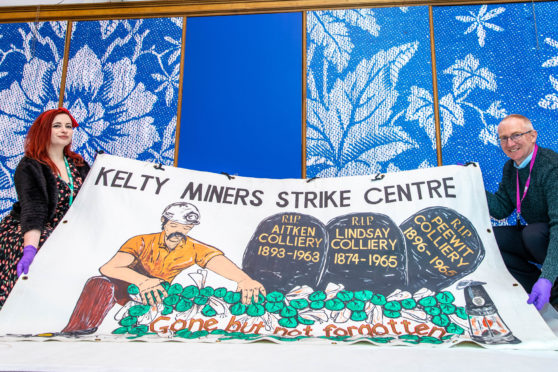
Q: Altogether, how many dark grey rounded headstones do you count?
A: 3